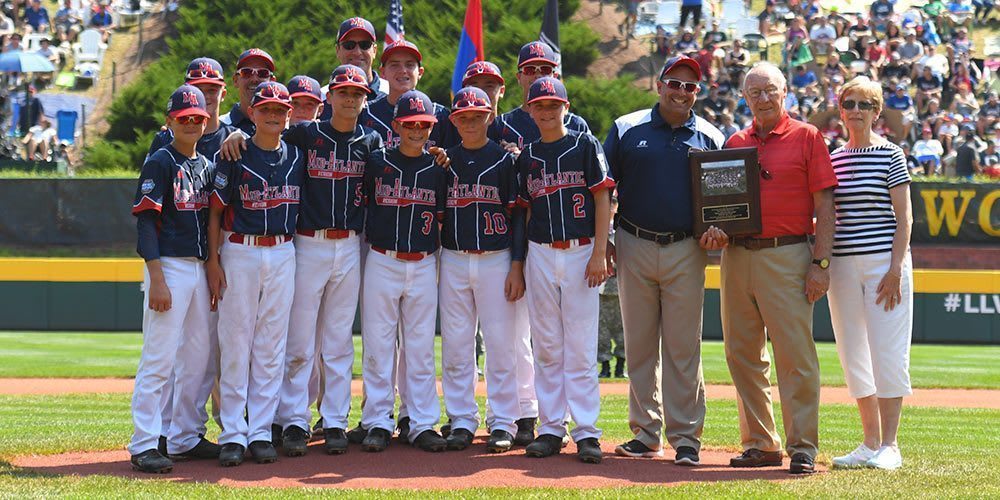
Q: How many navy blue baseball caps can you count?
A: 14